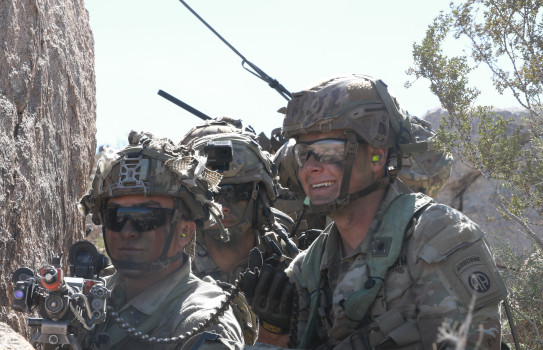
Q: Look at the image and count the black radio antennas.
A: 2